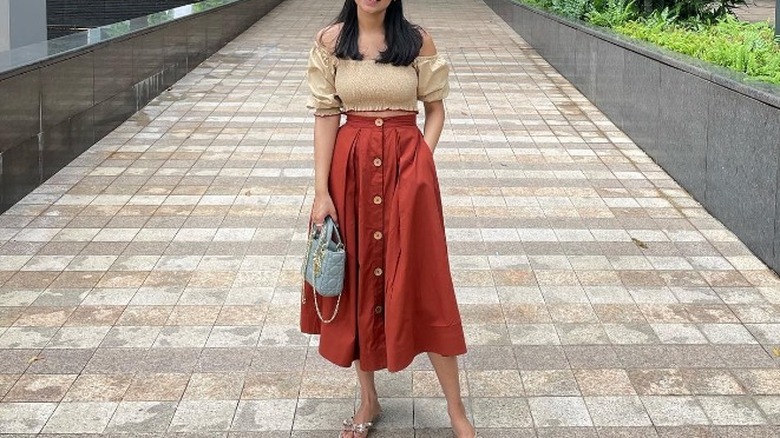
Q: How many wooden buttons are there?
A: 6